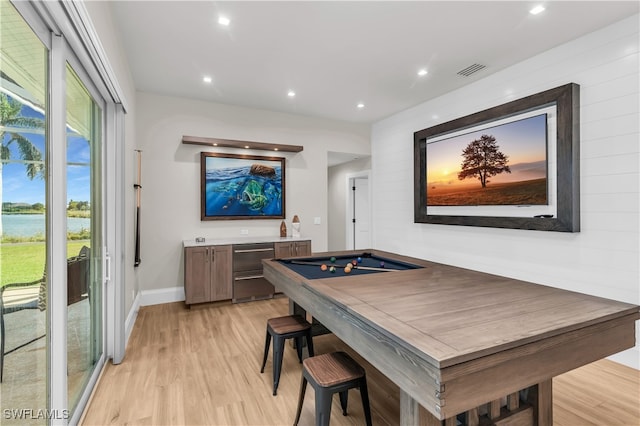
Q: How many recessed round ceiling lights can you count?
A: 6